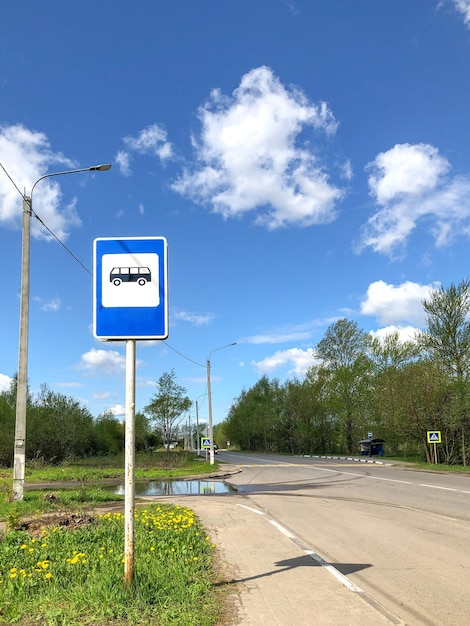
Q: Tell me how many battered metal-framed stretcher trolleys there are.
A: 0